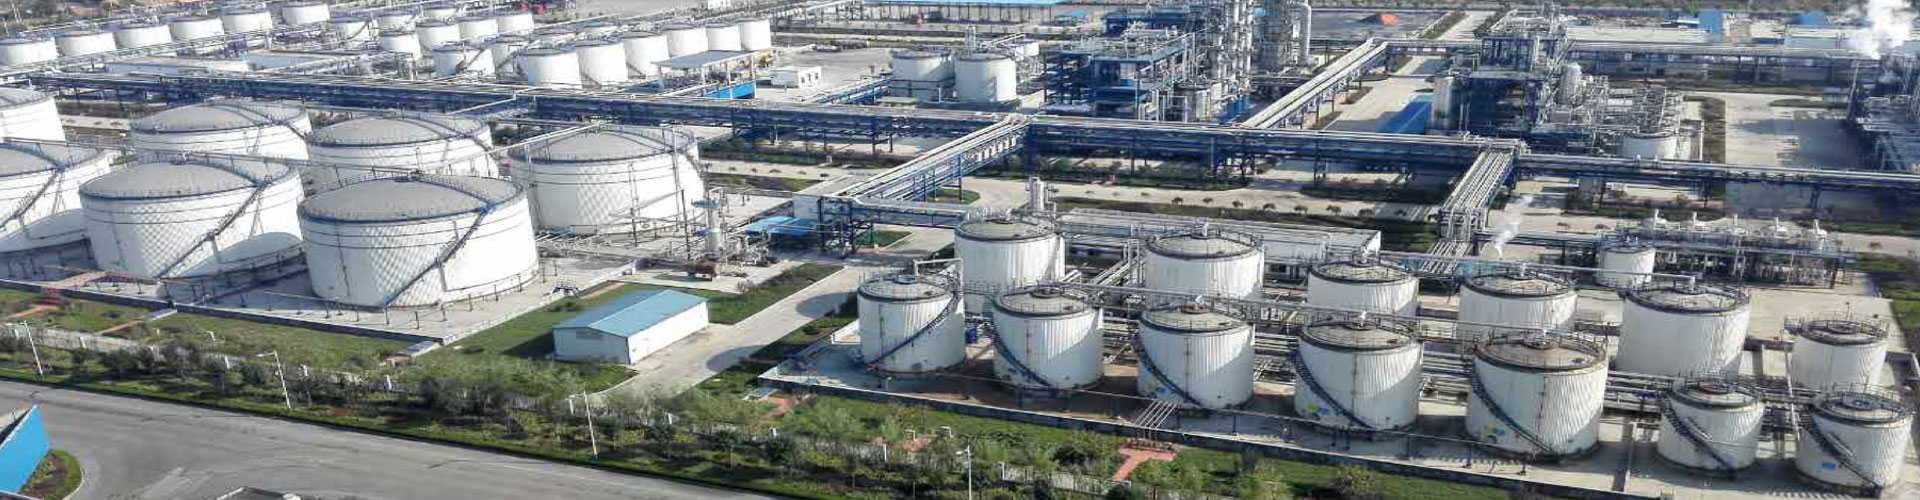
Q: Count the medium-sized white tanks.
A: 13